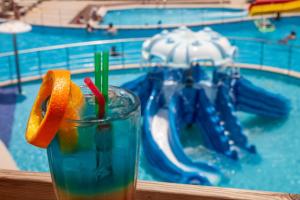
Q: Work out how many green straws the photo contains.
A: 2